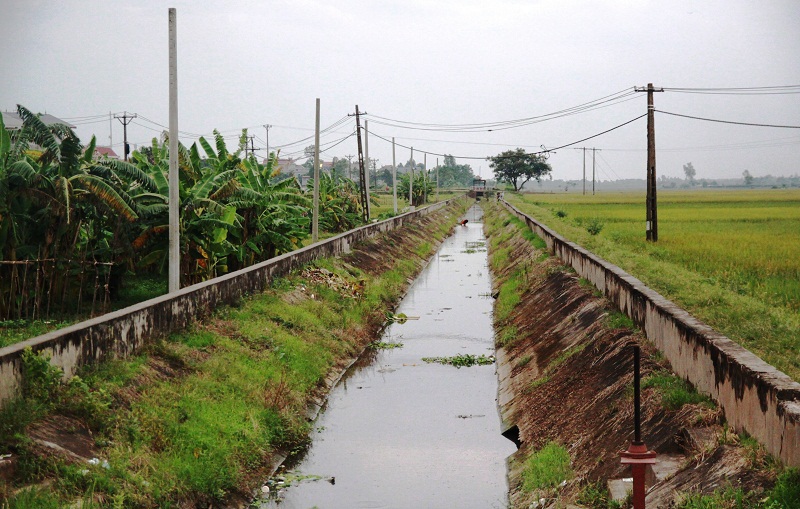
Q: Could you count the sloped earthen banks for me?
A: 2